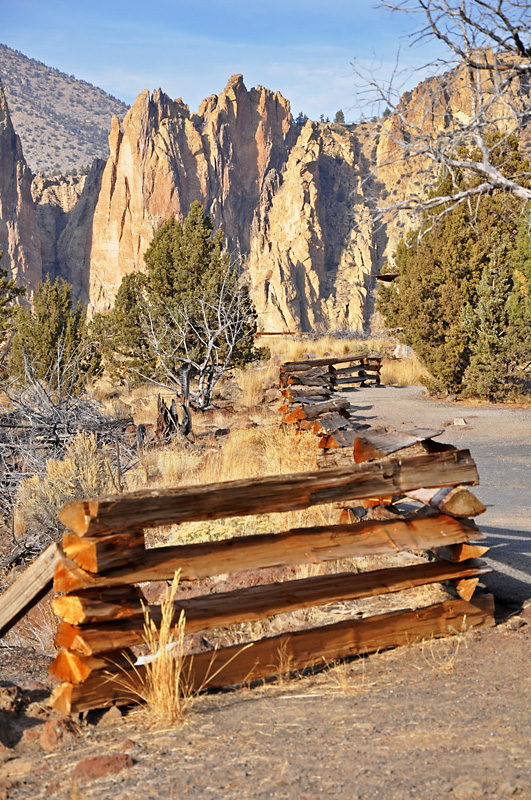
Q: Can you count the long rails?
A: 4